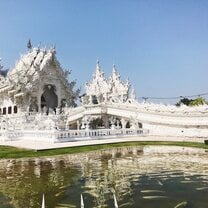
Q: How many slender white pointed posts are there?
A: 3